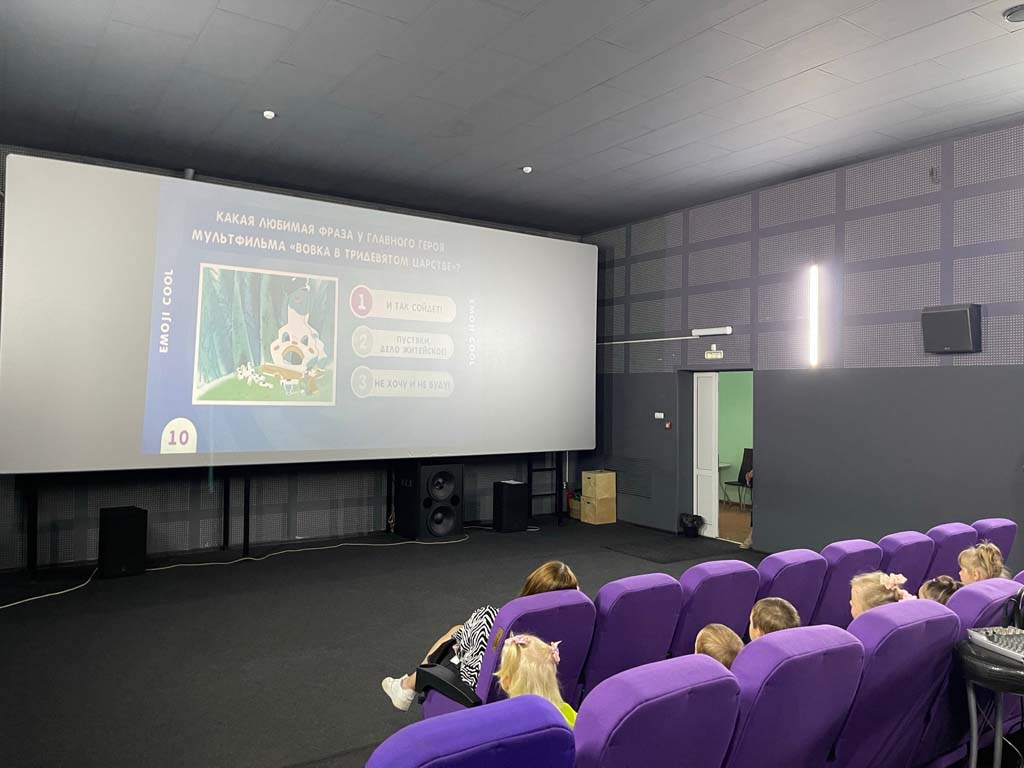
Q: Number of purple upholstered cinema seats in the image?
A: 14